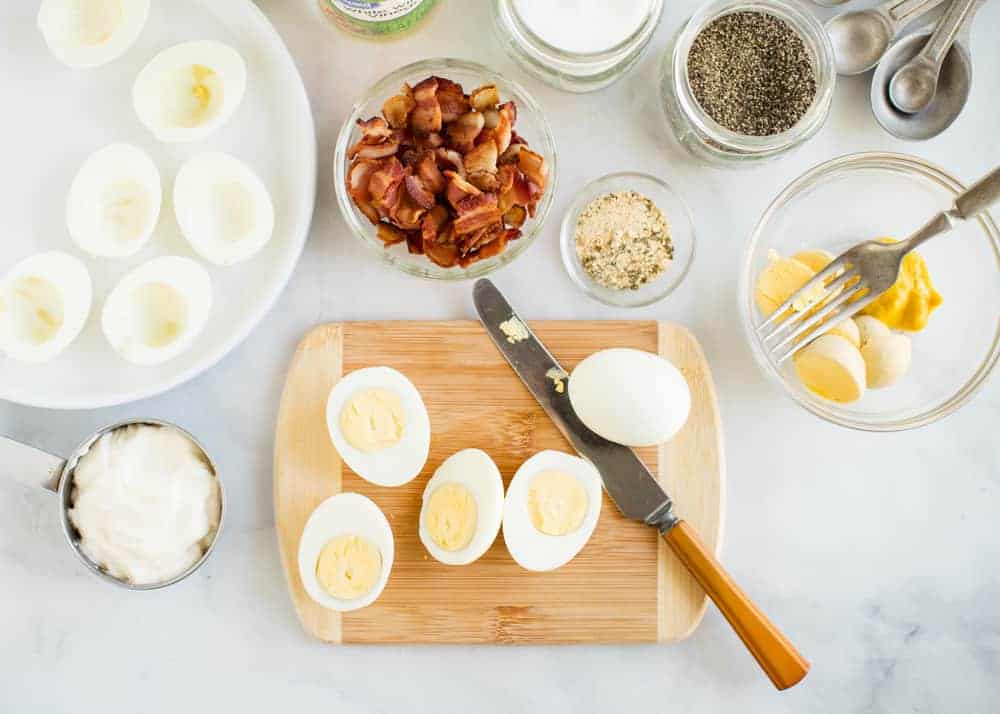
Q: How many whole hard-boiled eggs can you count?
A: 1